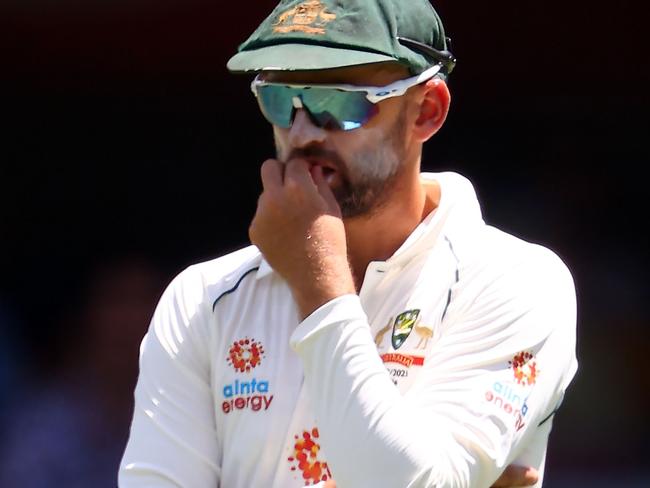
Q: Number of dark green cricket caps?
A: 1